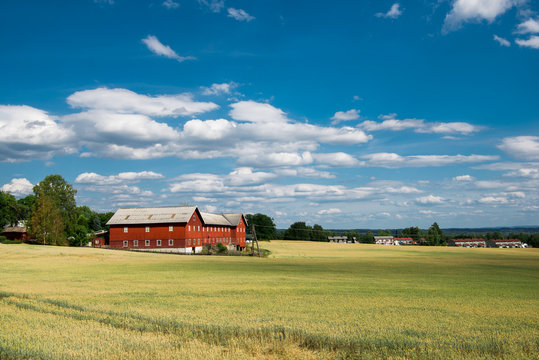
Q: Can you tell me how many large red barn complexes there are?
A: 1